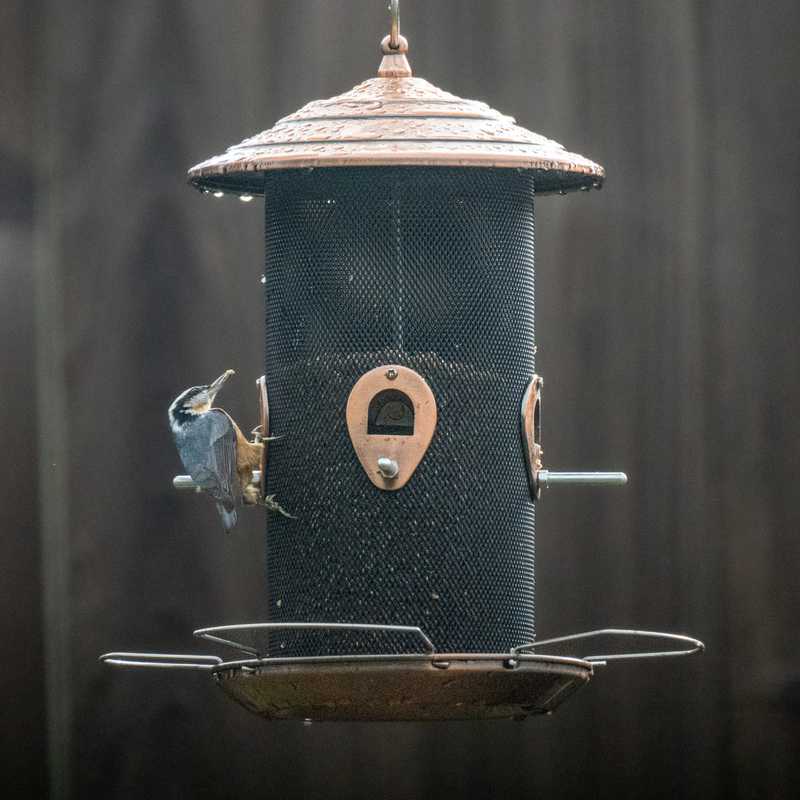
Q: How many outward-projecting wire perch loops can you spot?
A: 3